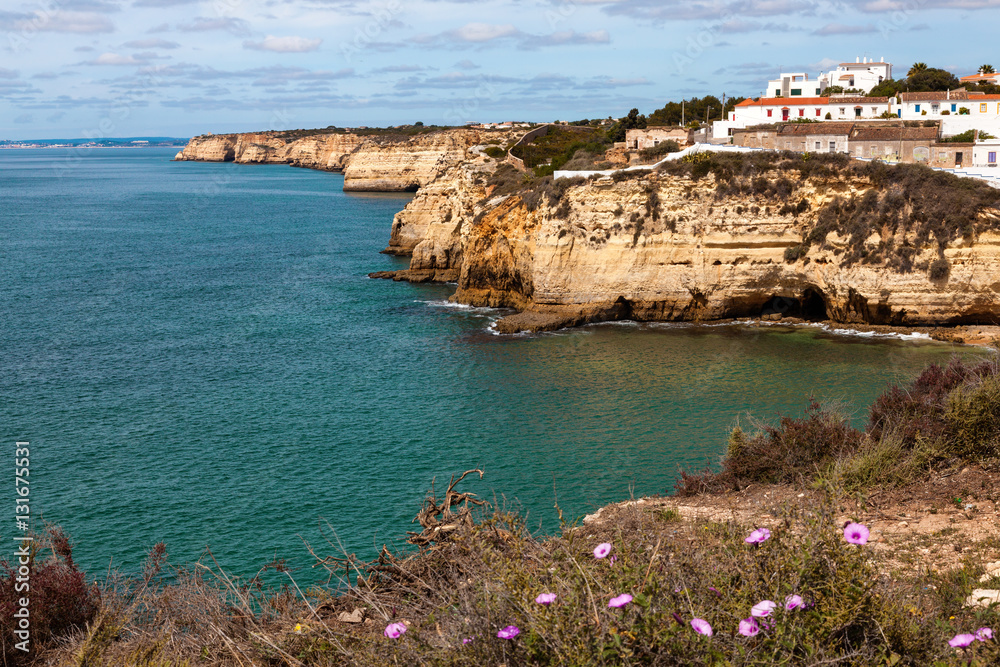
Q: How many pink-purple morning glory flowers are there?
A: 13